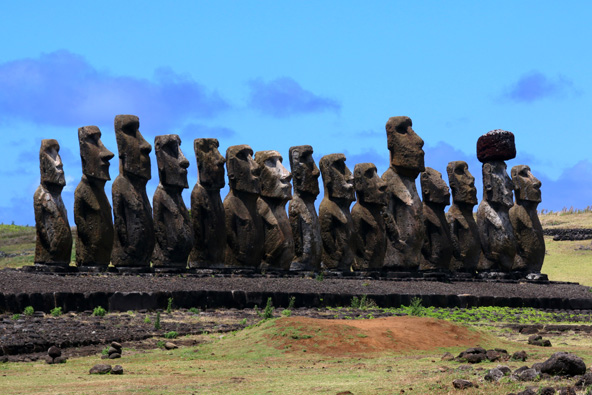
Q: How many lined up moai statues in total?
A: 15